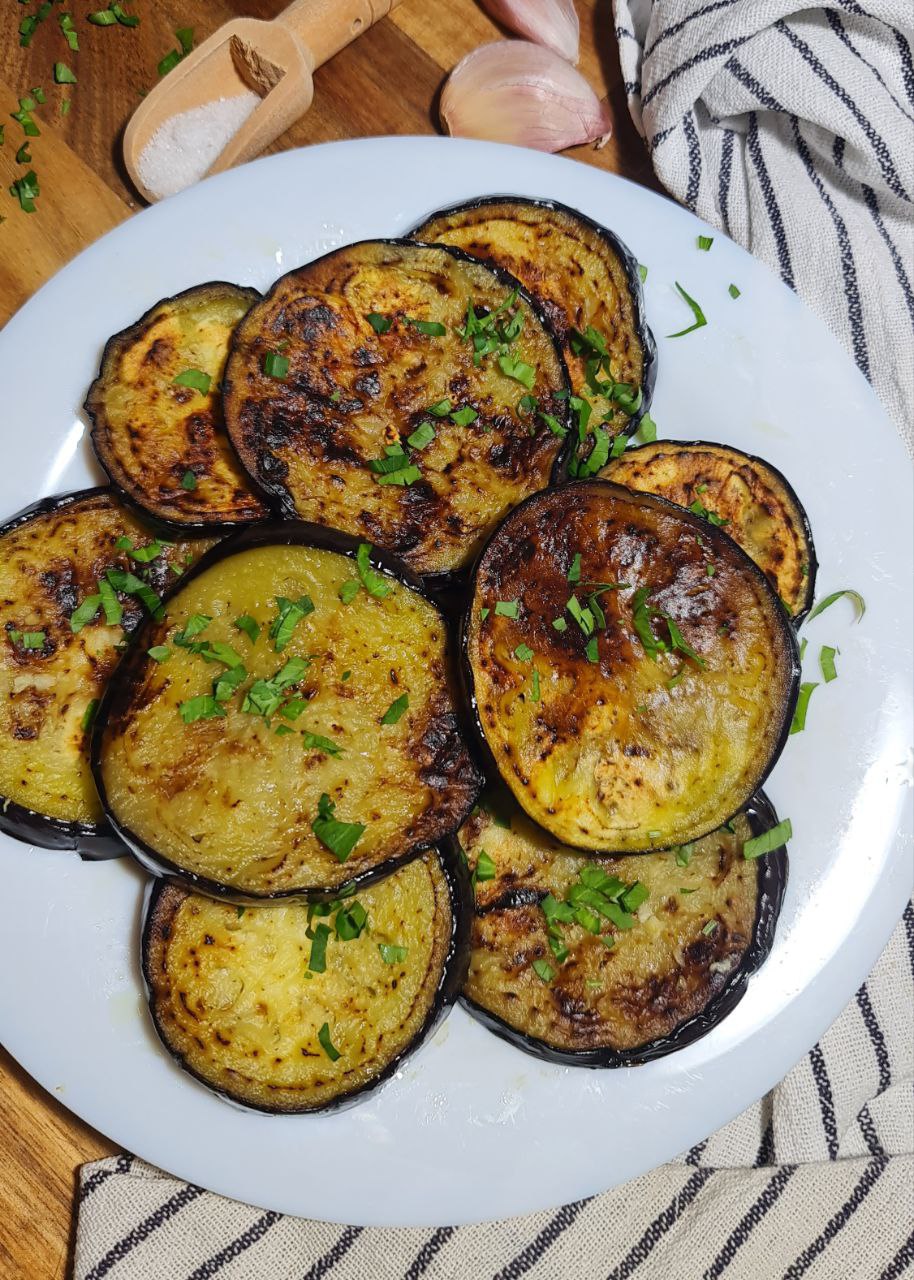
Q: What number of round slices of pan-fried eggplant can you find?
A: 9